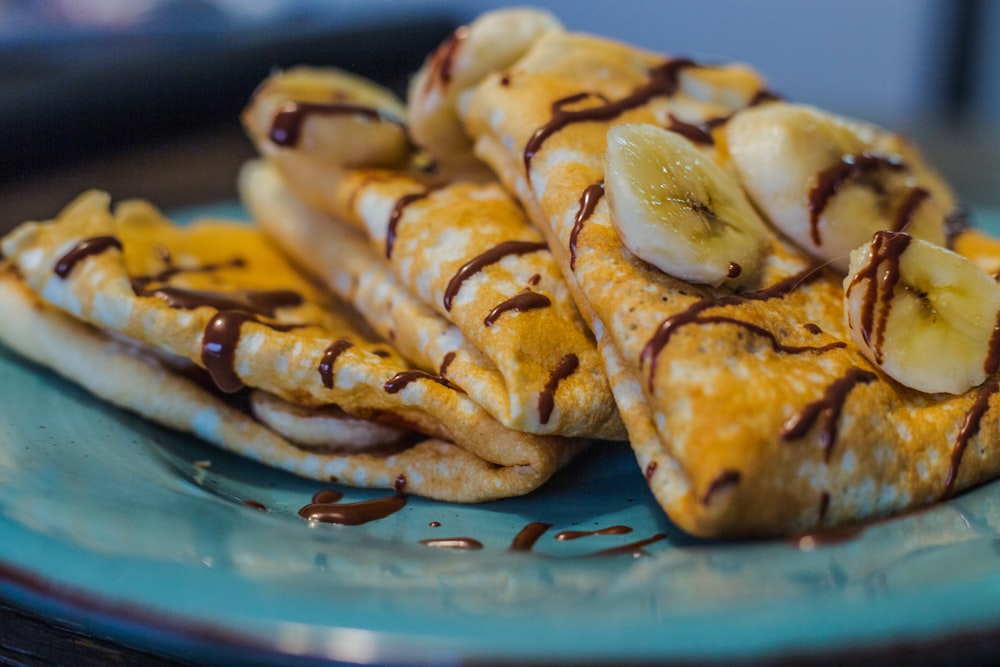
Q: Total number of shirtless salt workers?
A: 0